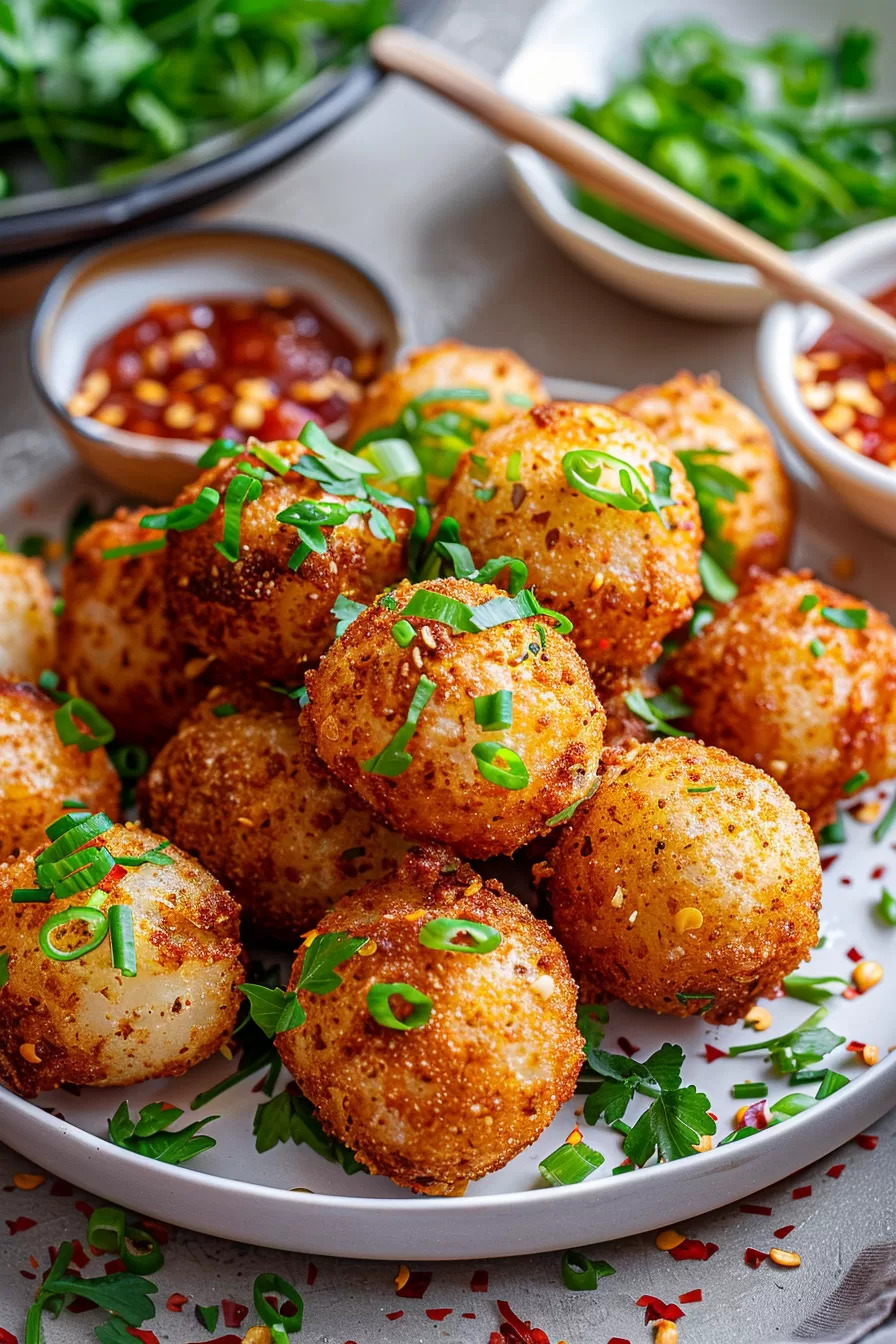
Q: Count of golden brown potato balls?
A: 13